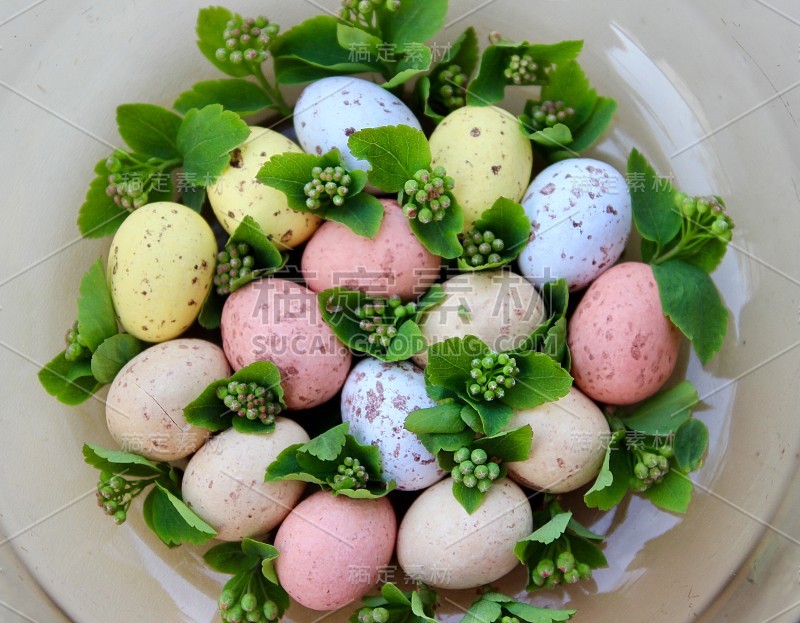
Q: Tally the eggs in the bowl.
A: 15